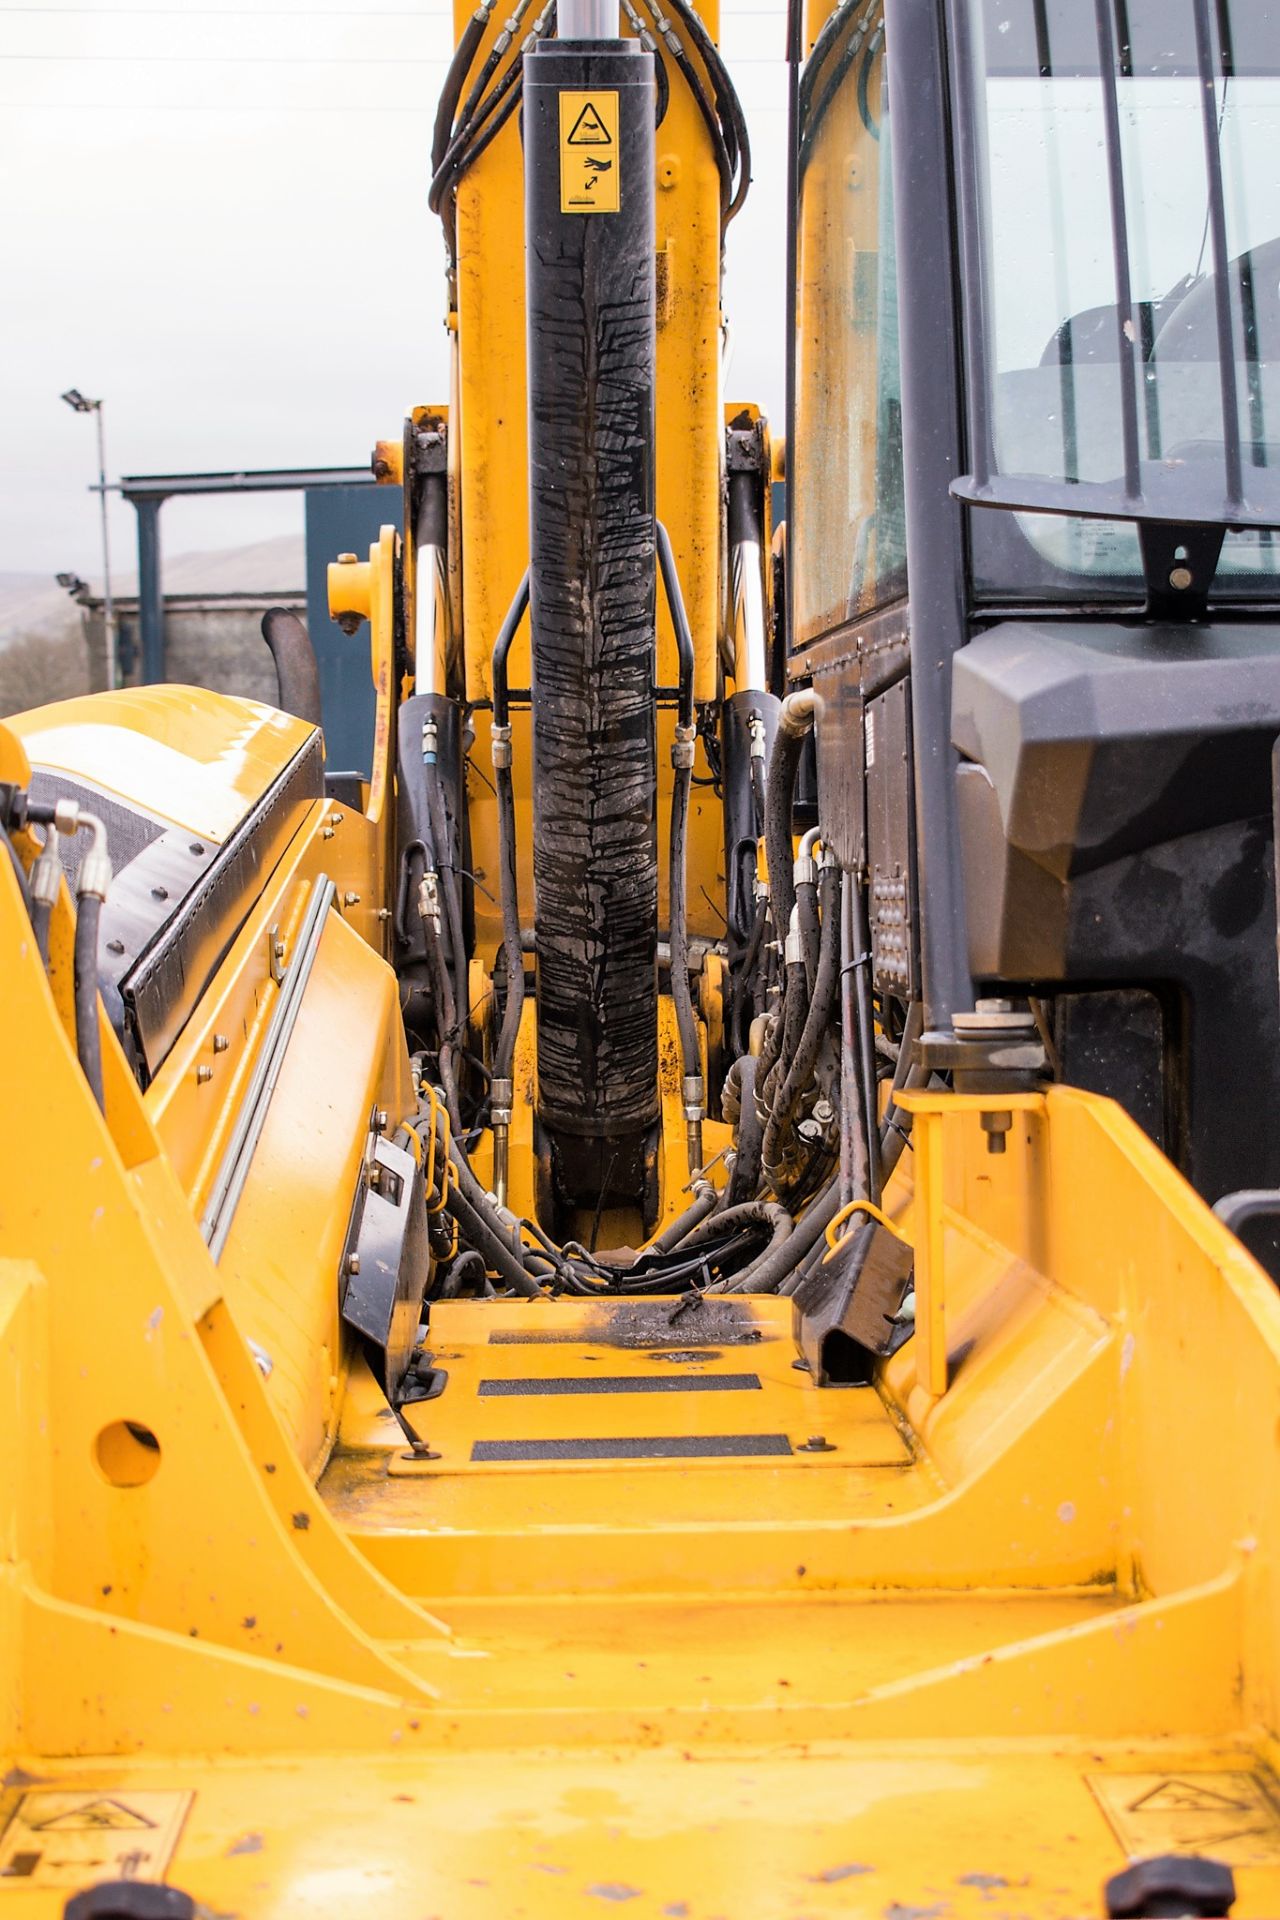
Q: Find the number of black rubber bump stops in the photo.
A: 2